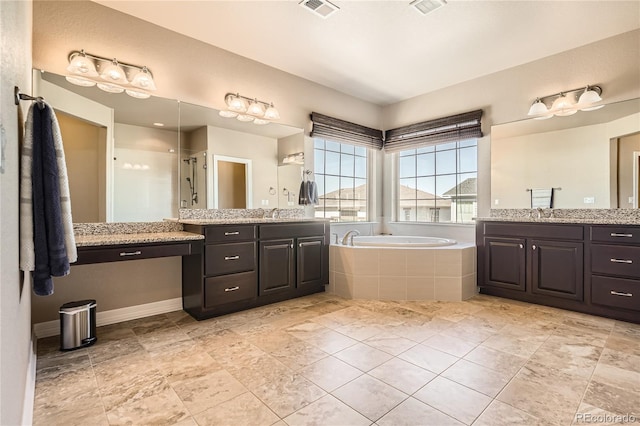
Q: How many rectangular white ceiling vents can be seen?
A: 2